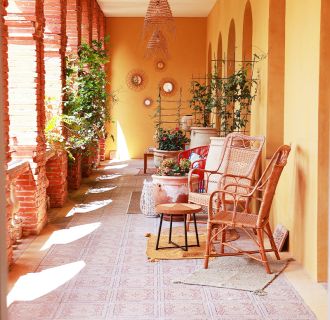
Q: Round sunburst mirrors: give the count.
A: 4